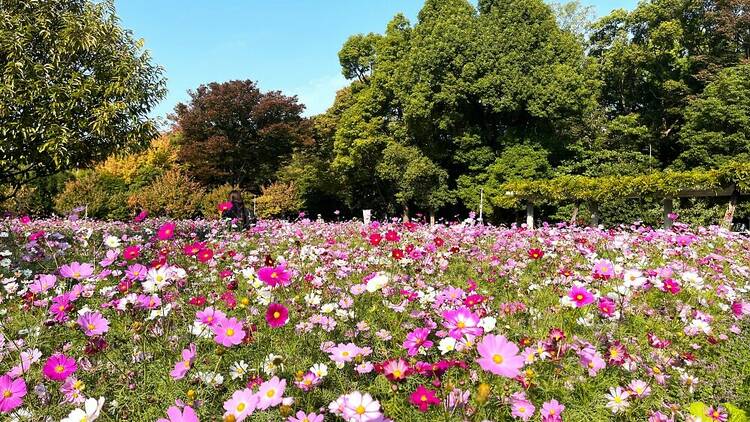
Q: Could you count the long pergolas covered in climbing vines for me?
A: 1